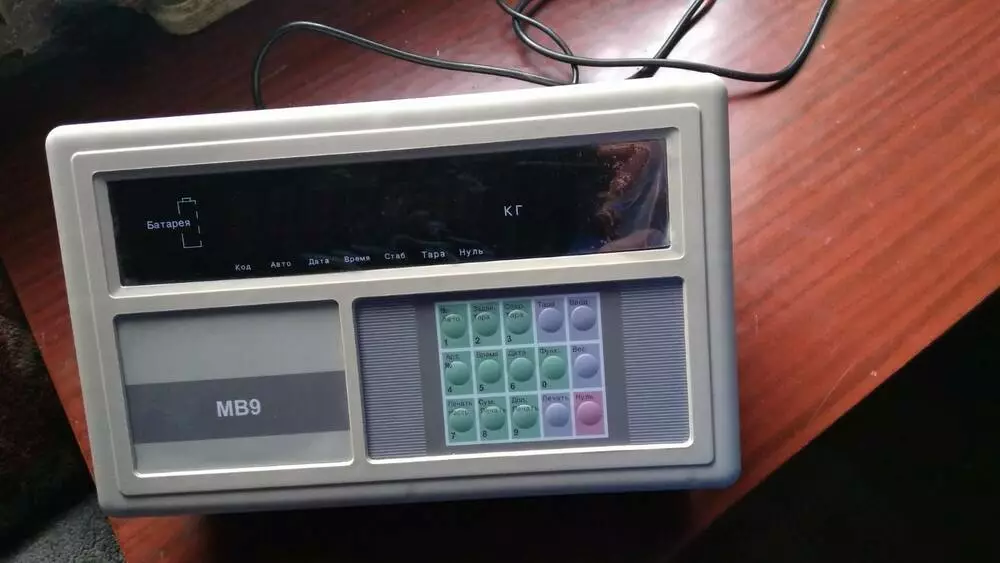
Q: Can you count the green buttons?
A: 10